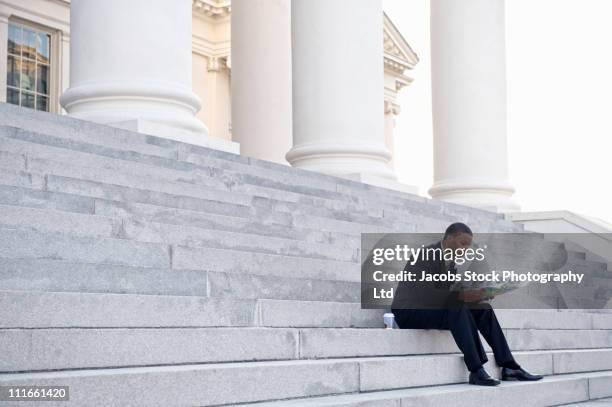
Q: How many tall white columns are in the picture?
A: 4